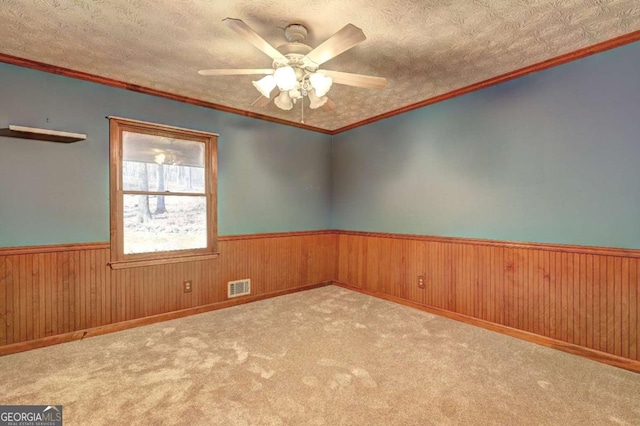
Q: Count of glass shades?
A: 5